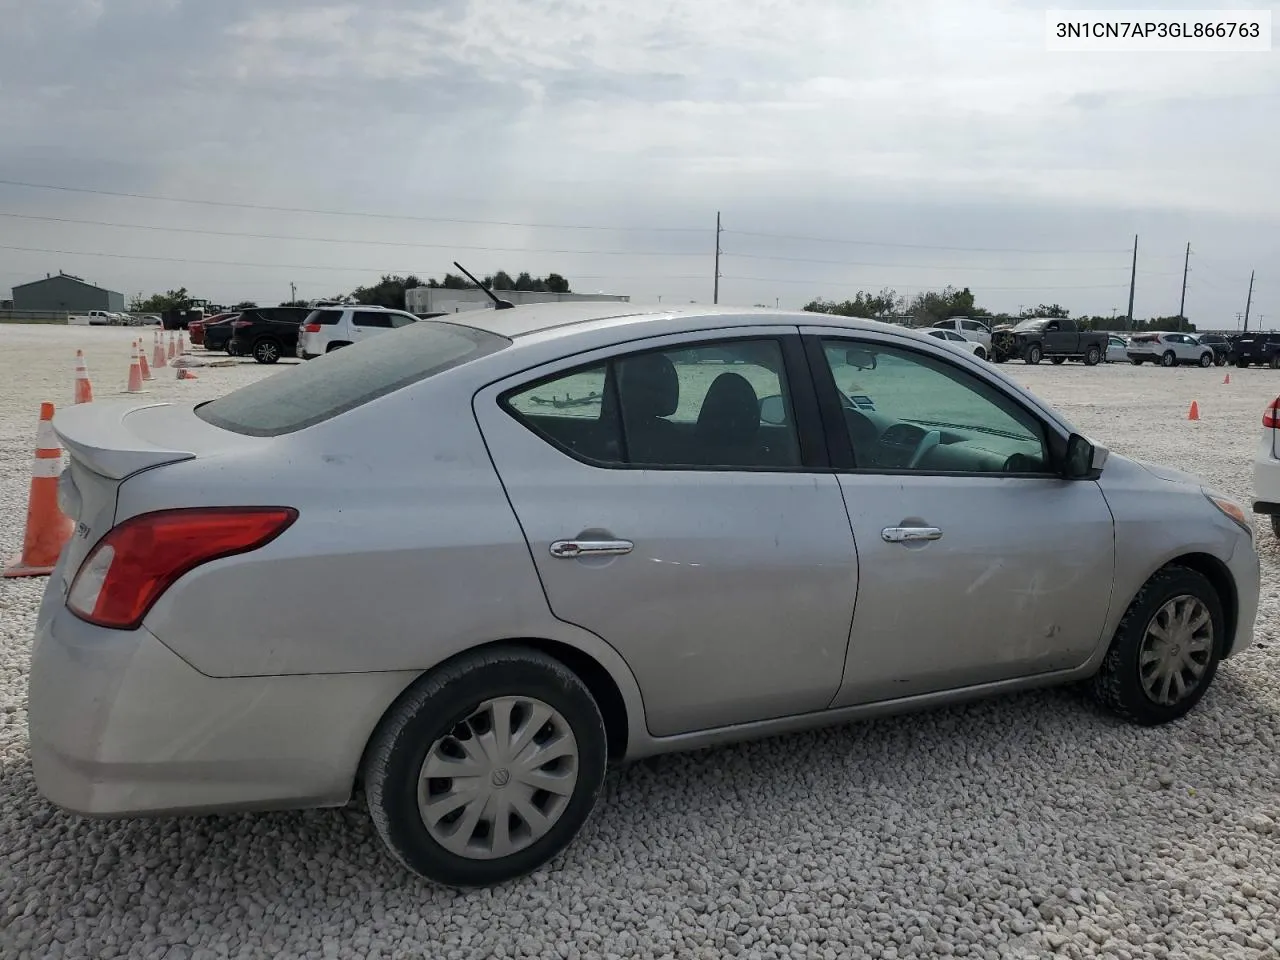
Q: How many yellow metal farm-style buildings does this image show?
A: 0